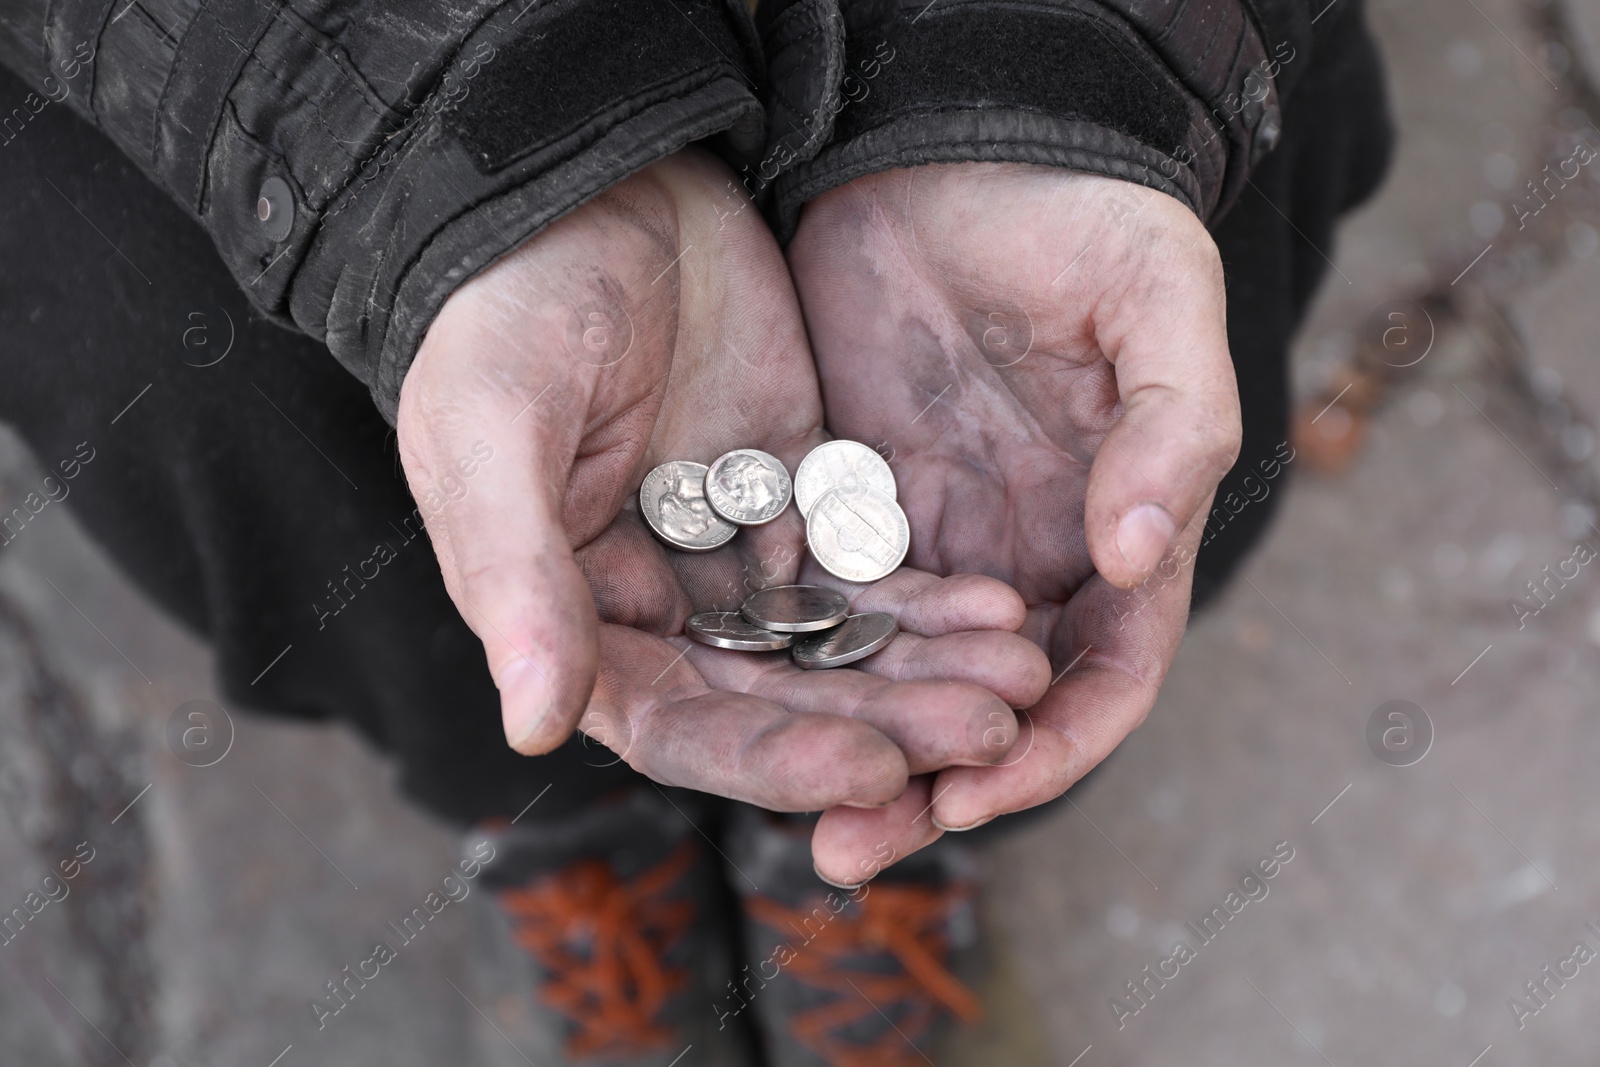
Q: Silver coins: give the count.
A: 7